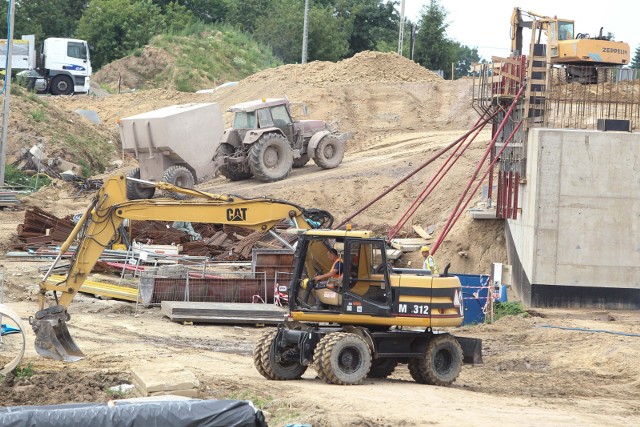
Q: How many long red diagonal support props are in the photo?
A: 5